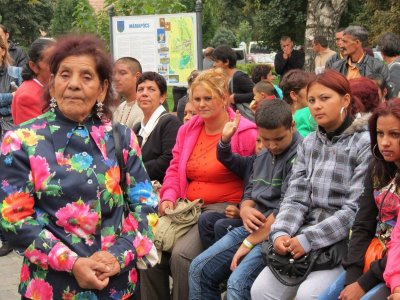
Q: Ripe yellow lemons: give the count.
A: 0